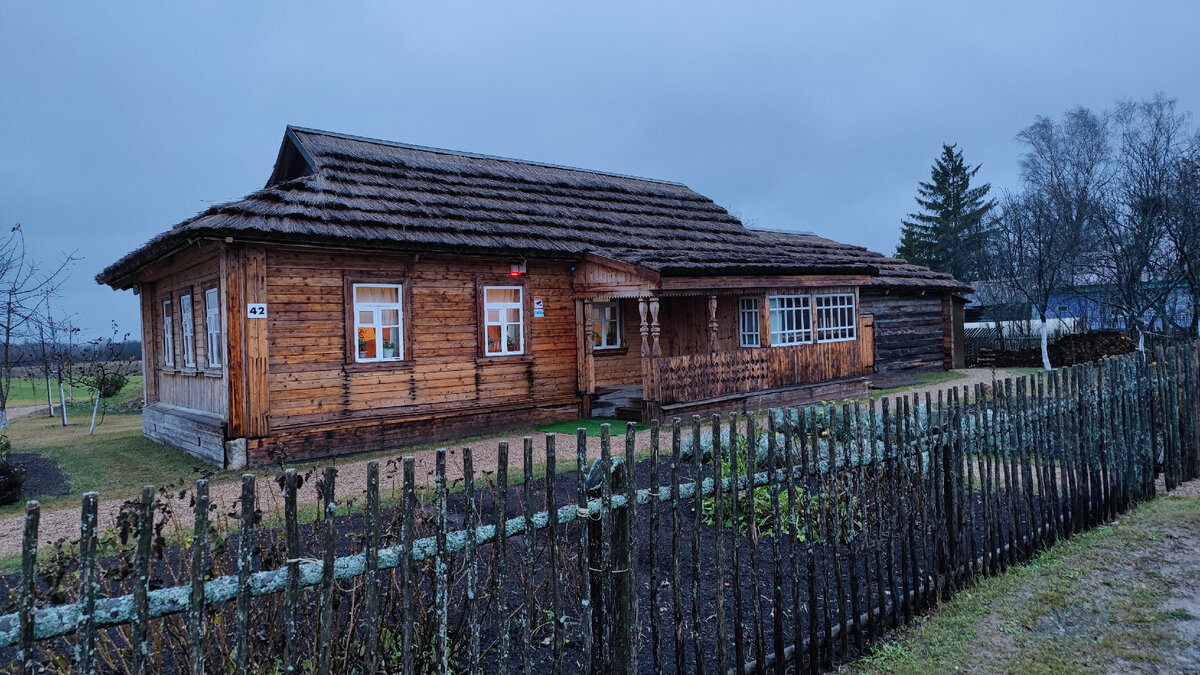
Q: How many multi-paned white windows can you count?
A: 9